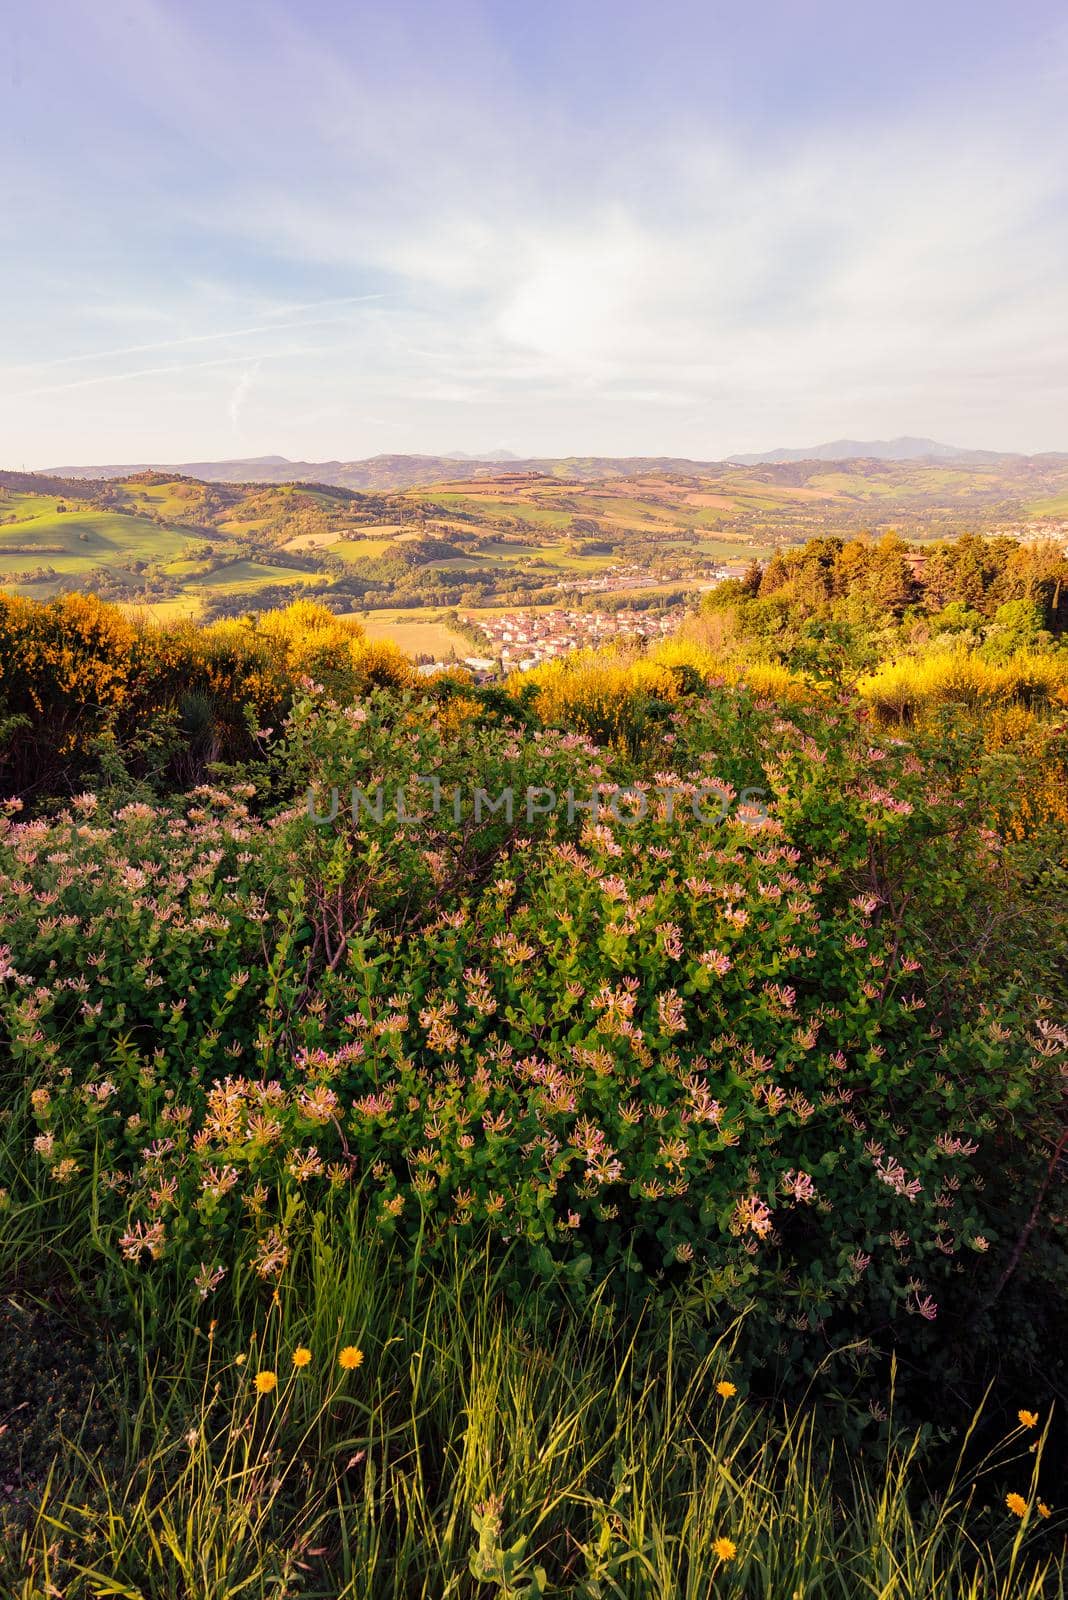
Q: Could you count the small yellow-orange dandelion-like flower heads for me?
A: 8